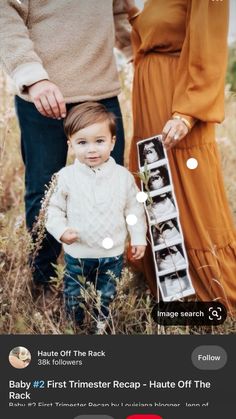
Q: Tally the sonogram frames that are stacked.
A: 6